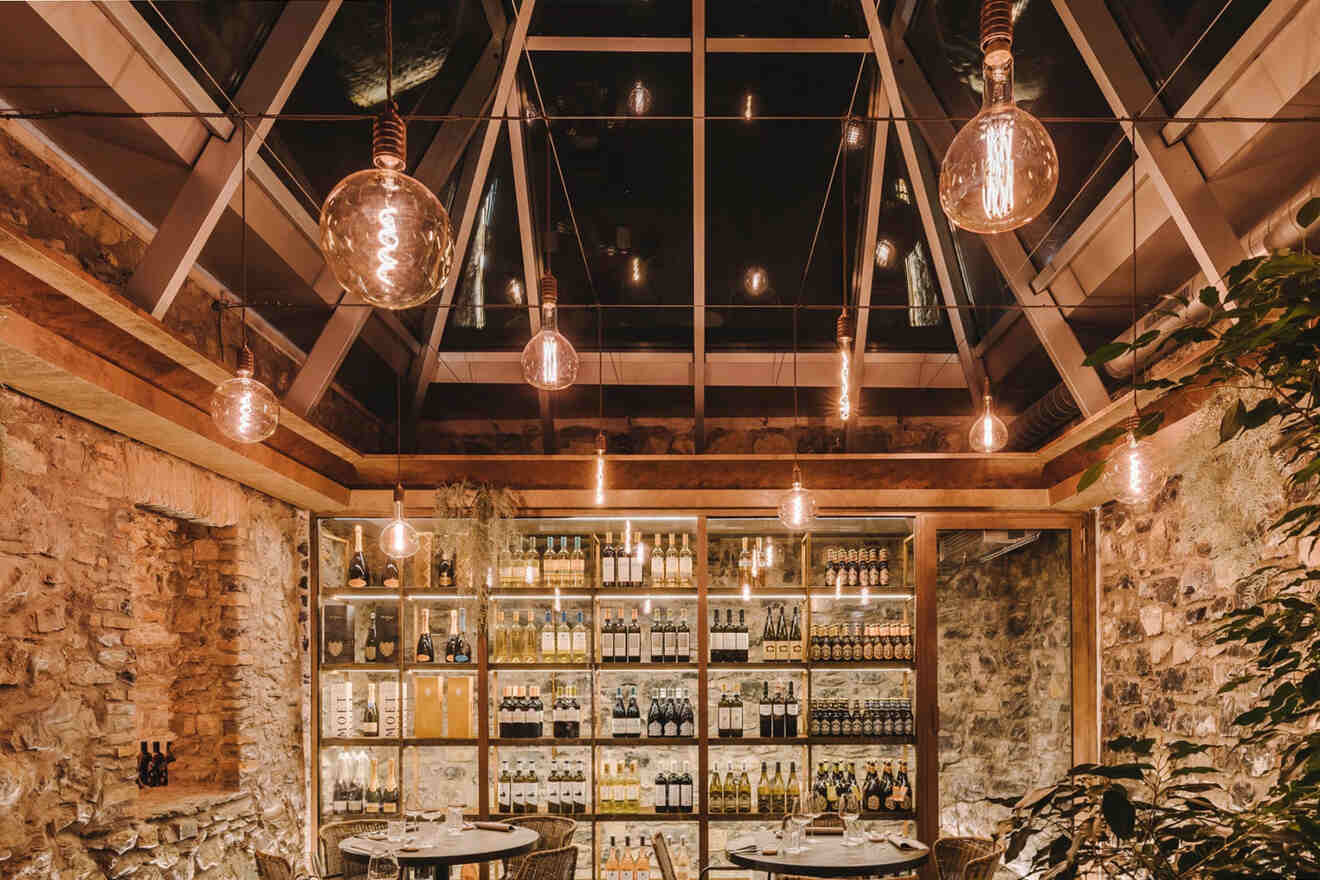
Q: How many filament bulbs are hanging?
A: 10